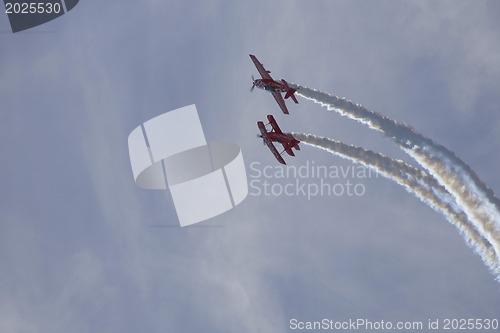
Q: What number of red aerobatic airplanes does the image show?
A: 2